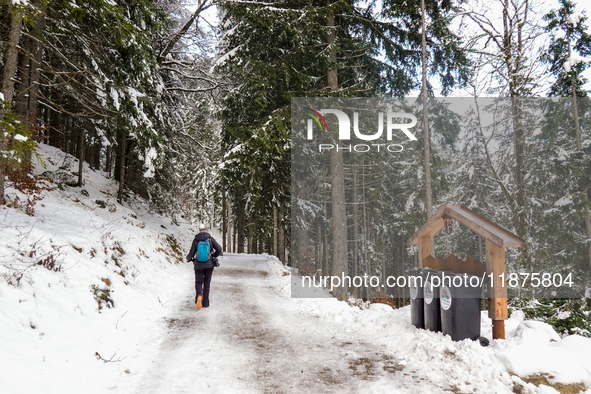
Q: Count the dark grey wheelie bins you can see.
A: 3